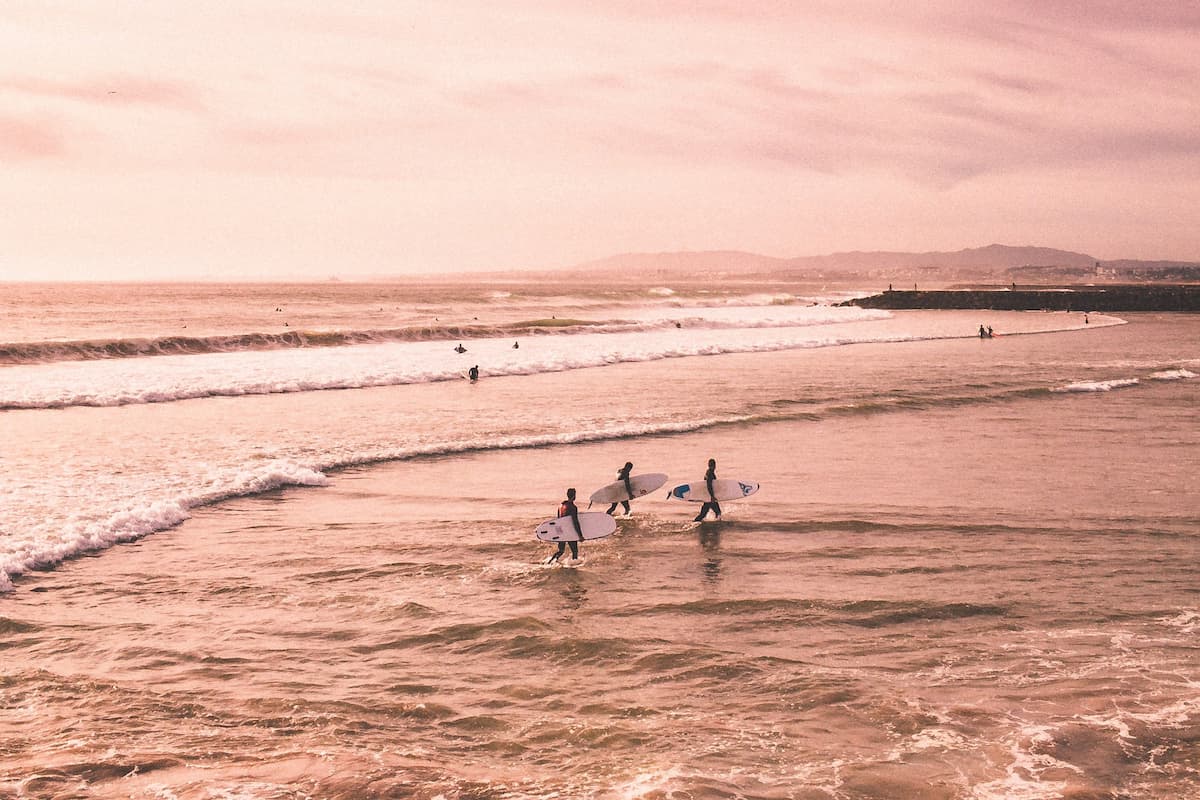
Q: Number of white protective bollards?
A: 0